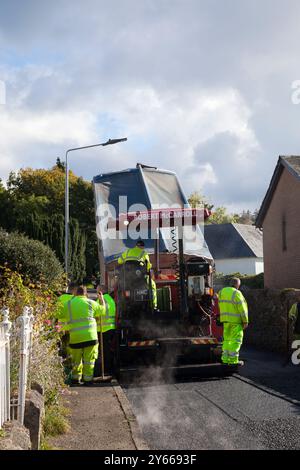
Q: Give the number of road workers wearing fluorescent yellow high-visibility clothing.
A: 5